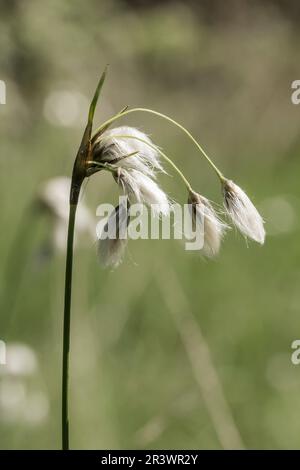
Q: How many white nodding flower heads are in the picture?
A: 5